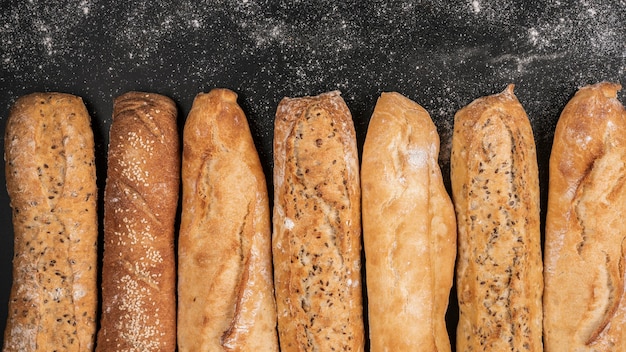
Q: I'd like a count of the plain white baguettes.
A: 3